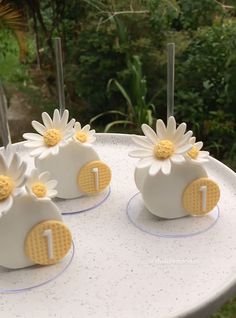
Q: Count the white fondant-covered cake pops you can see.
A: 3